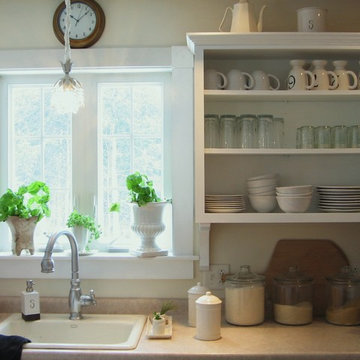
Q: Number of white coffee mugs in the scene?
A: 3